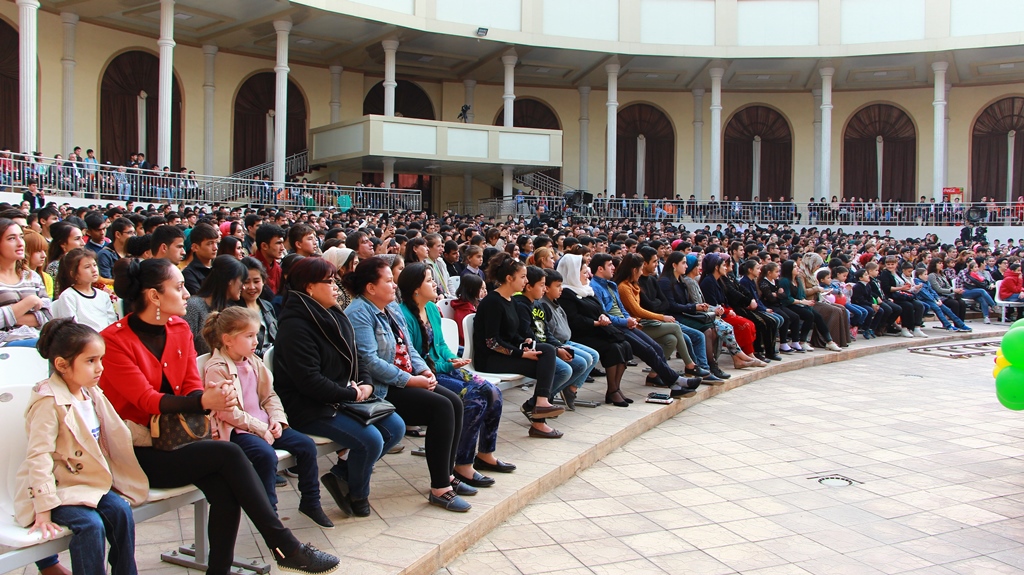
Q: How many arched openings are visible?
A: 9